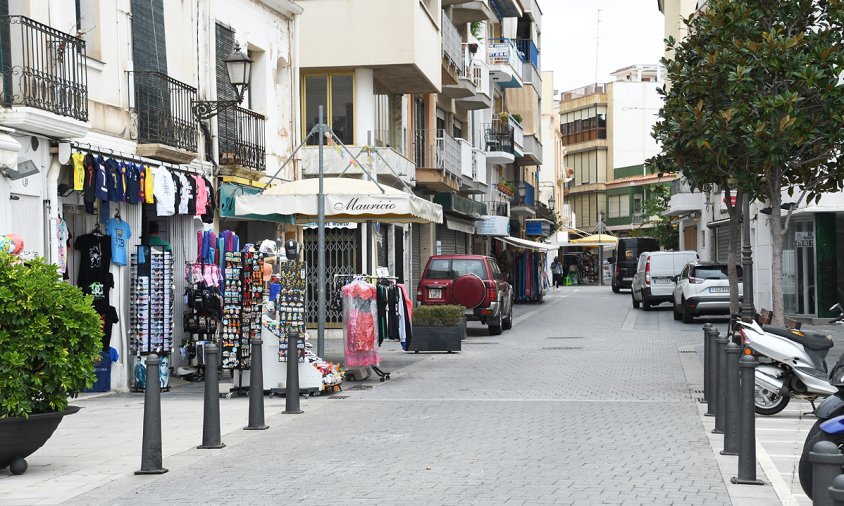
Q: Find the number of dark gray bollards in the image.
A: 11